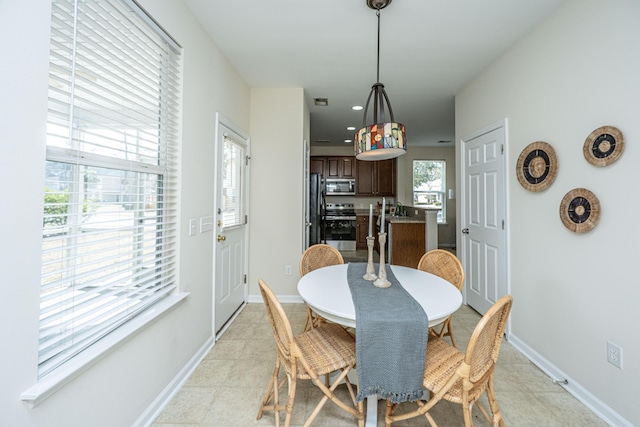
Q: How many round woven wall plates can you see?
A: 3